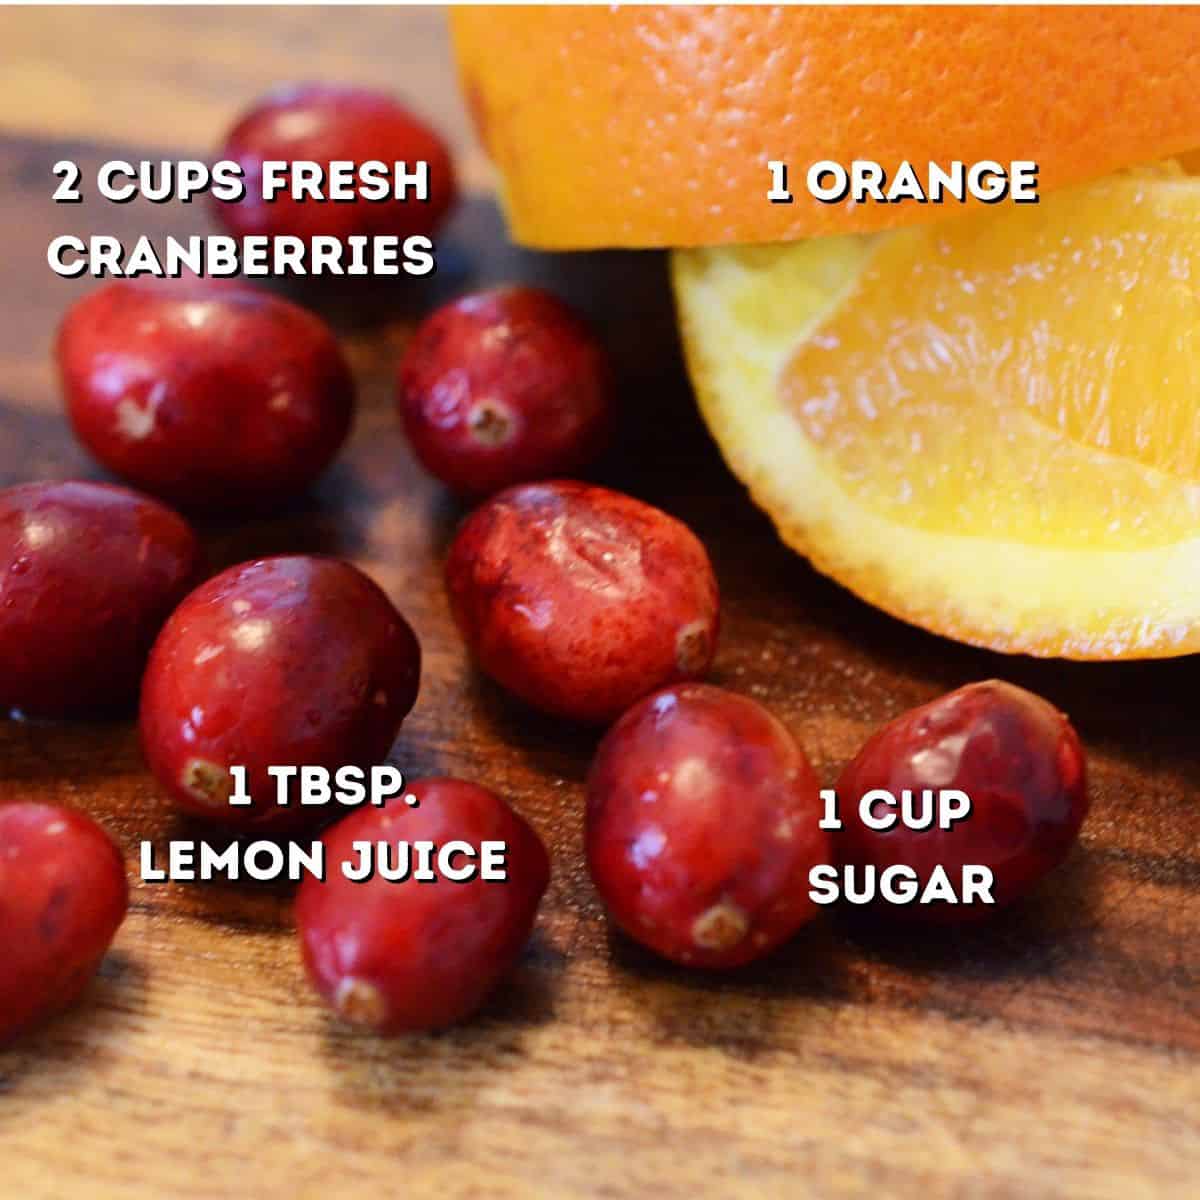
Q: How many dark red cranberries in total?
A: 10